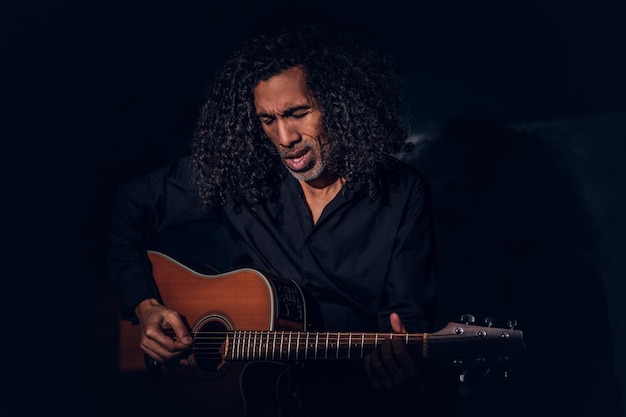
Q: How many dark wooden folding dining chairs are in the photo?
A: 0